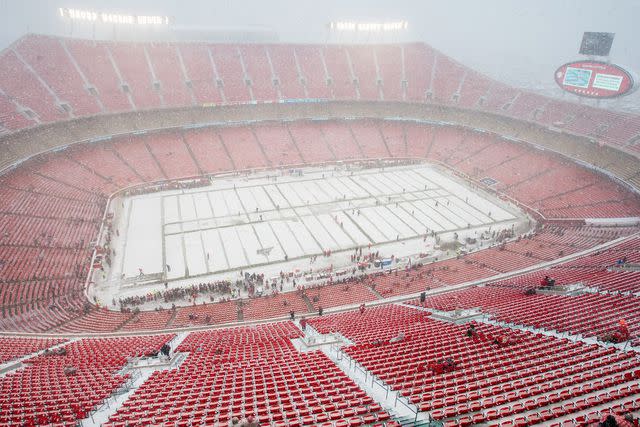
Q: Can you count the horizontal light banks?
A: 2